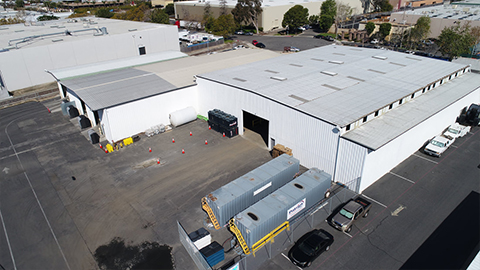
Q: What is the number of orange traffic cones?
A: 10